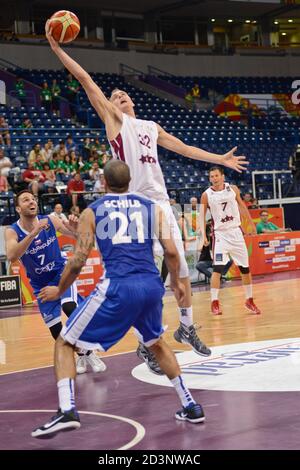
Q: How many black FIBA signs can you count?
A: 1